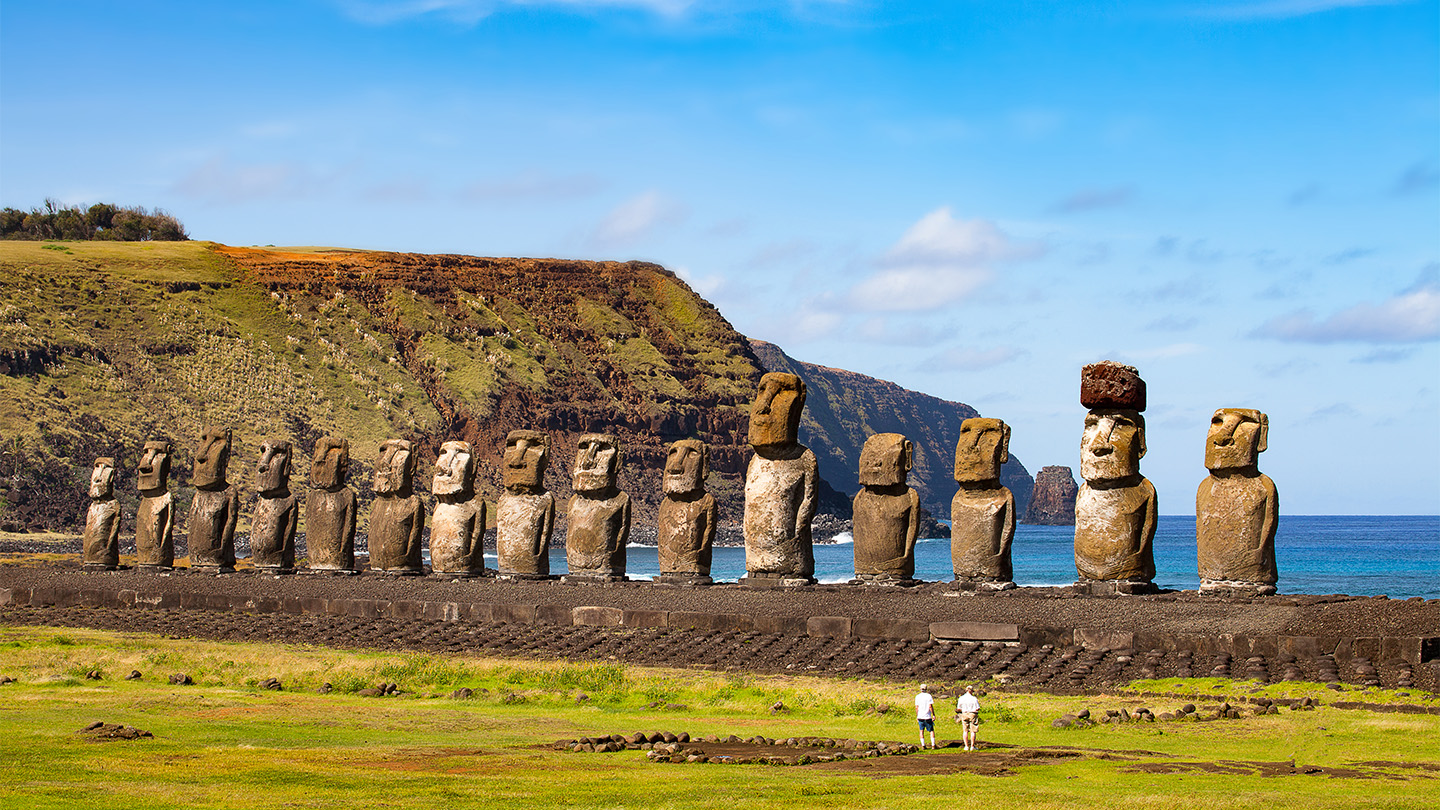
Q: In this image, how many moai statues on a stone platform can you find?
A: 15